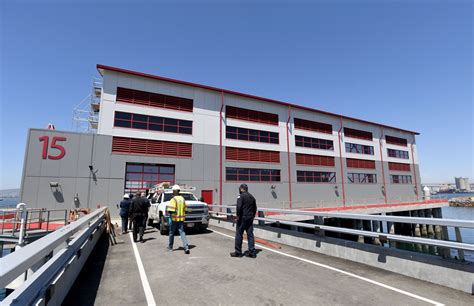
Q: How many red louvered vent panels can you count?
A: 10